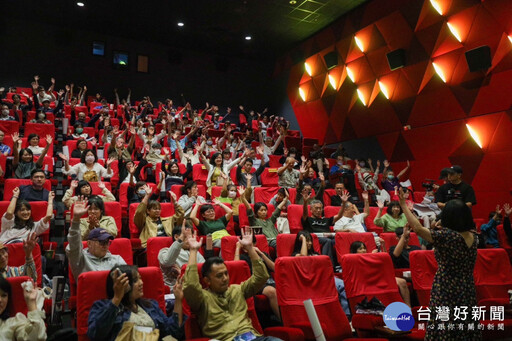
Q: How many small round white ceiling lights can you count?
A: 3